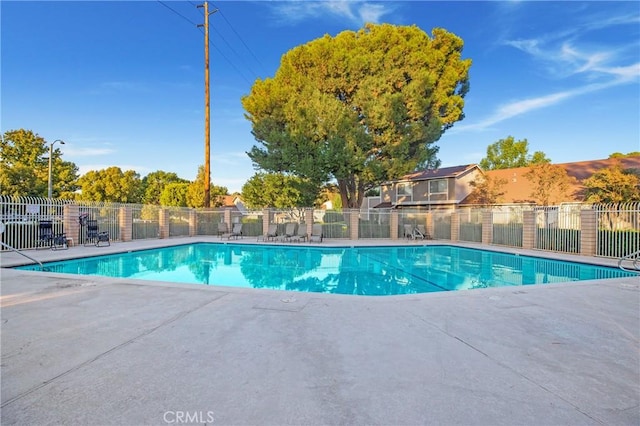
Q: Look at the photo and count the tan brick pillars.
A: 14